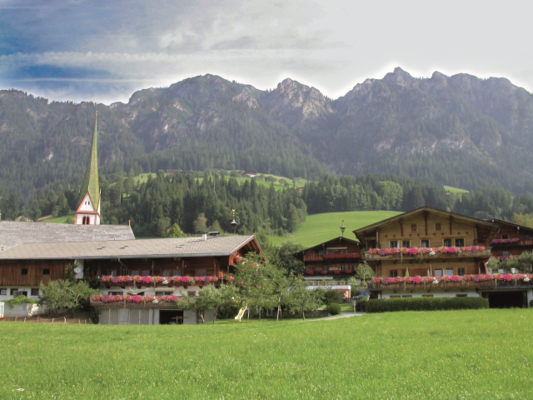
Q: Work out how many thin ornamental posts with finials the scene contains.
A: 2